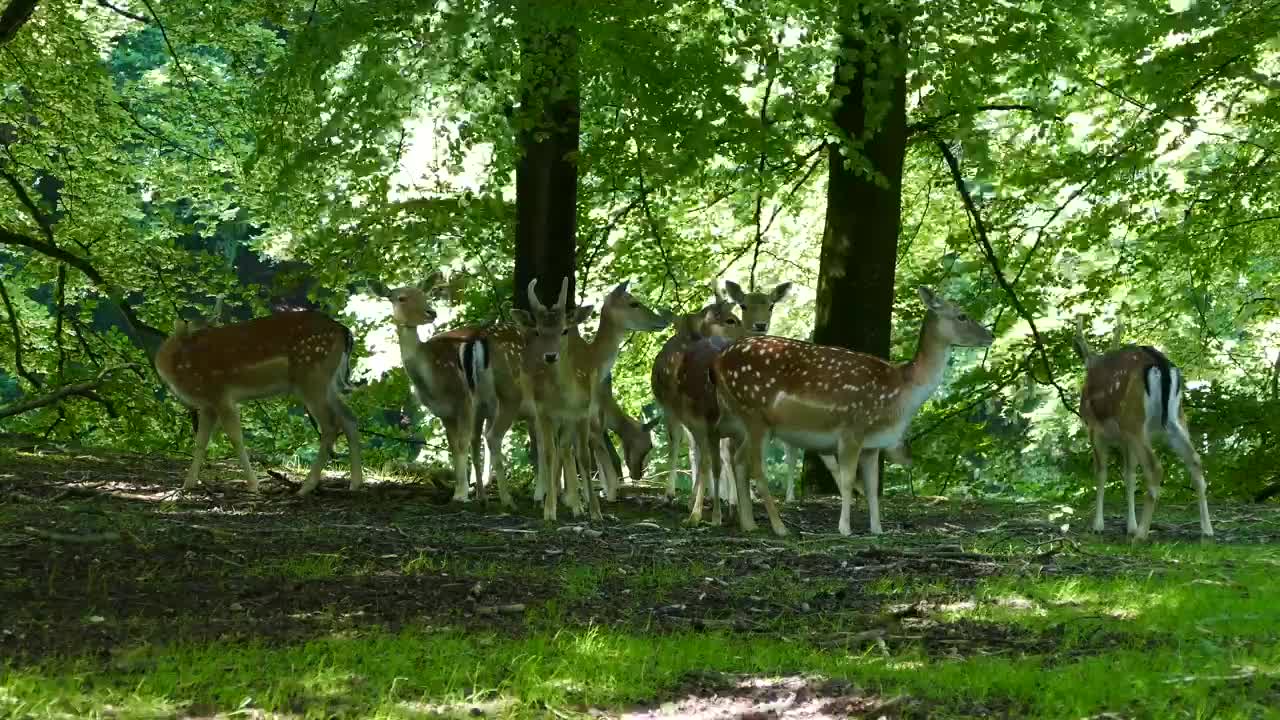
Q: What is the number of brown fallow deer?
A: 9